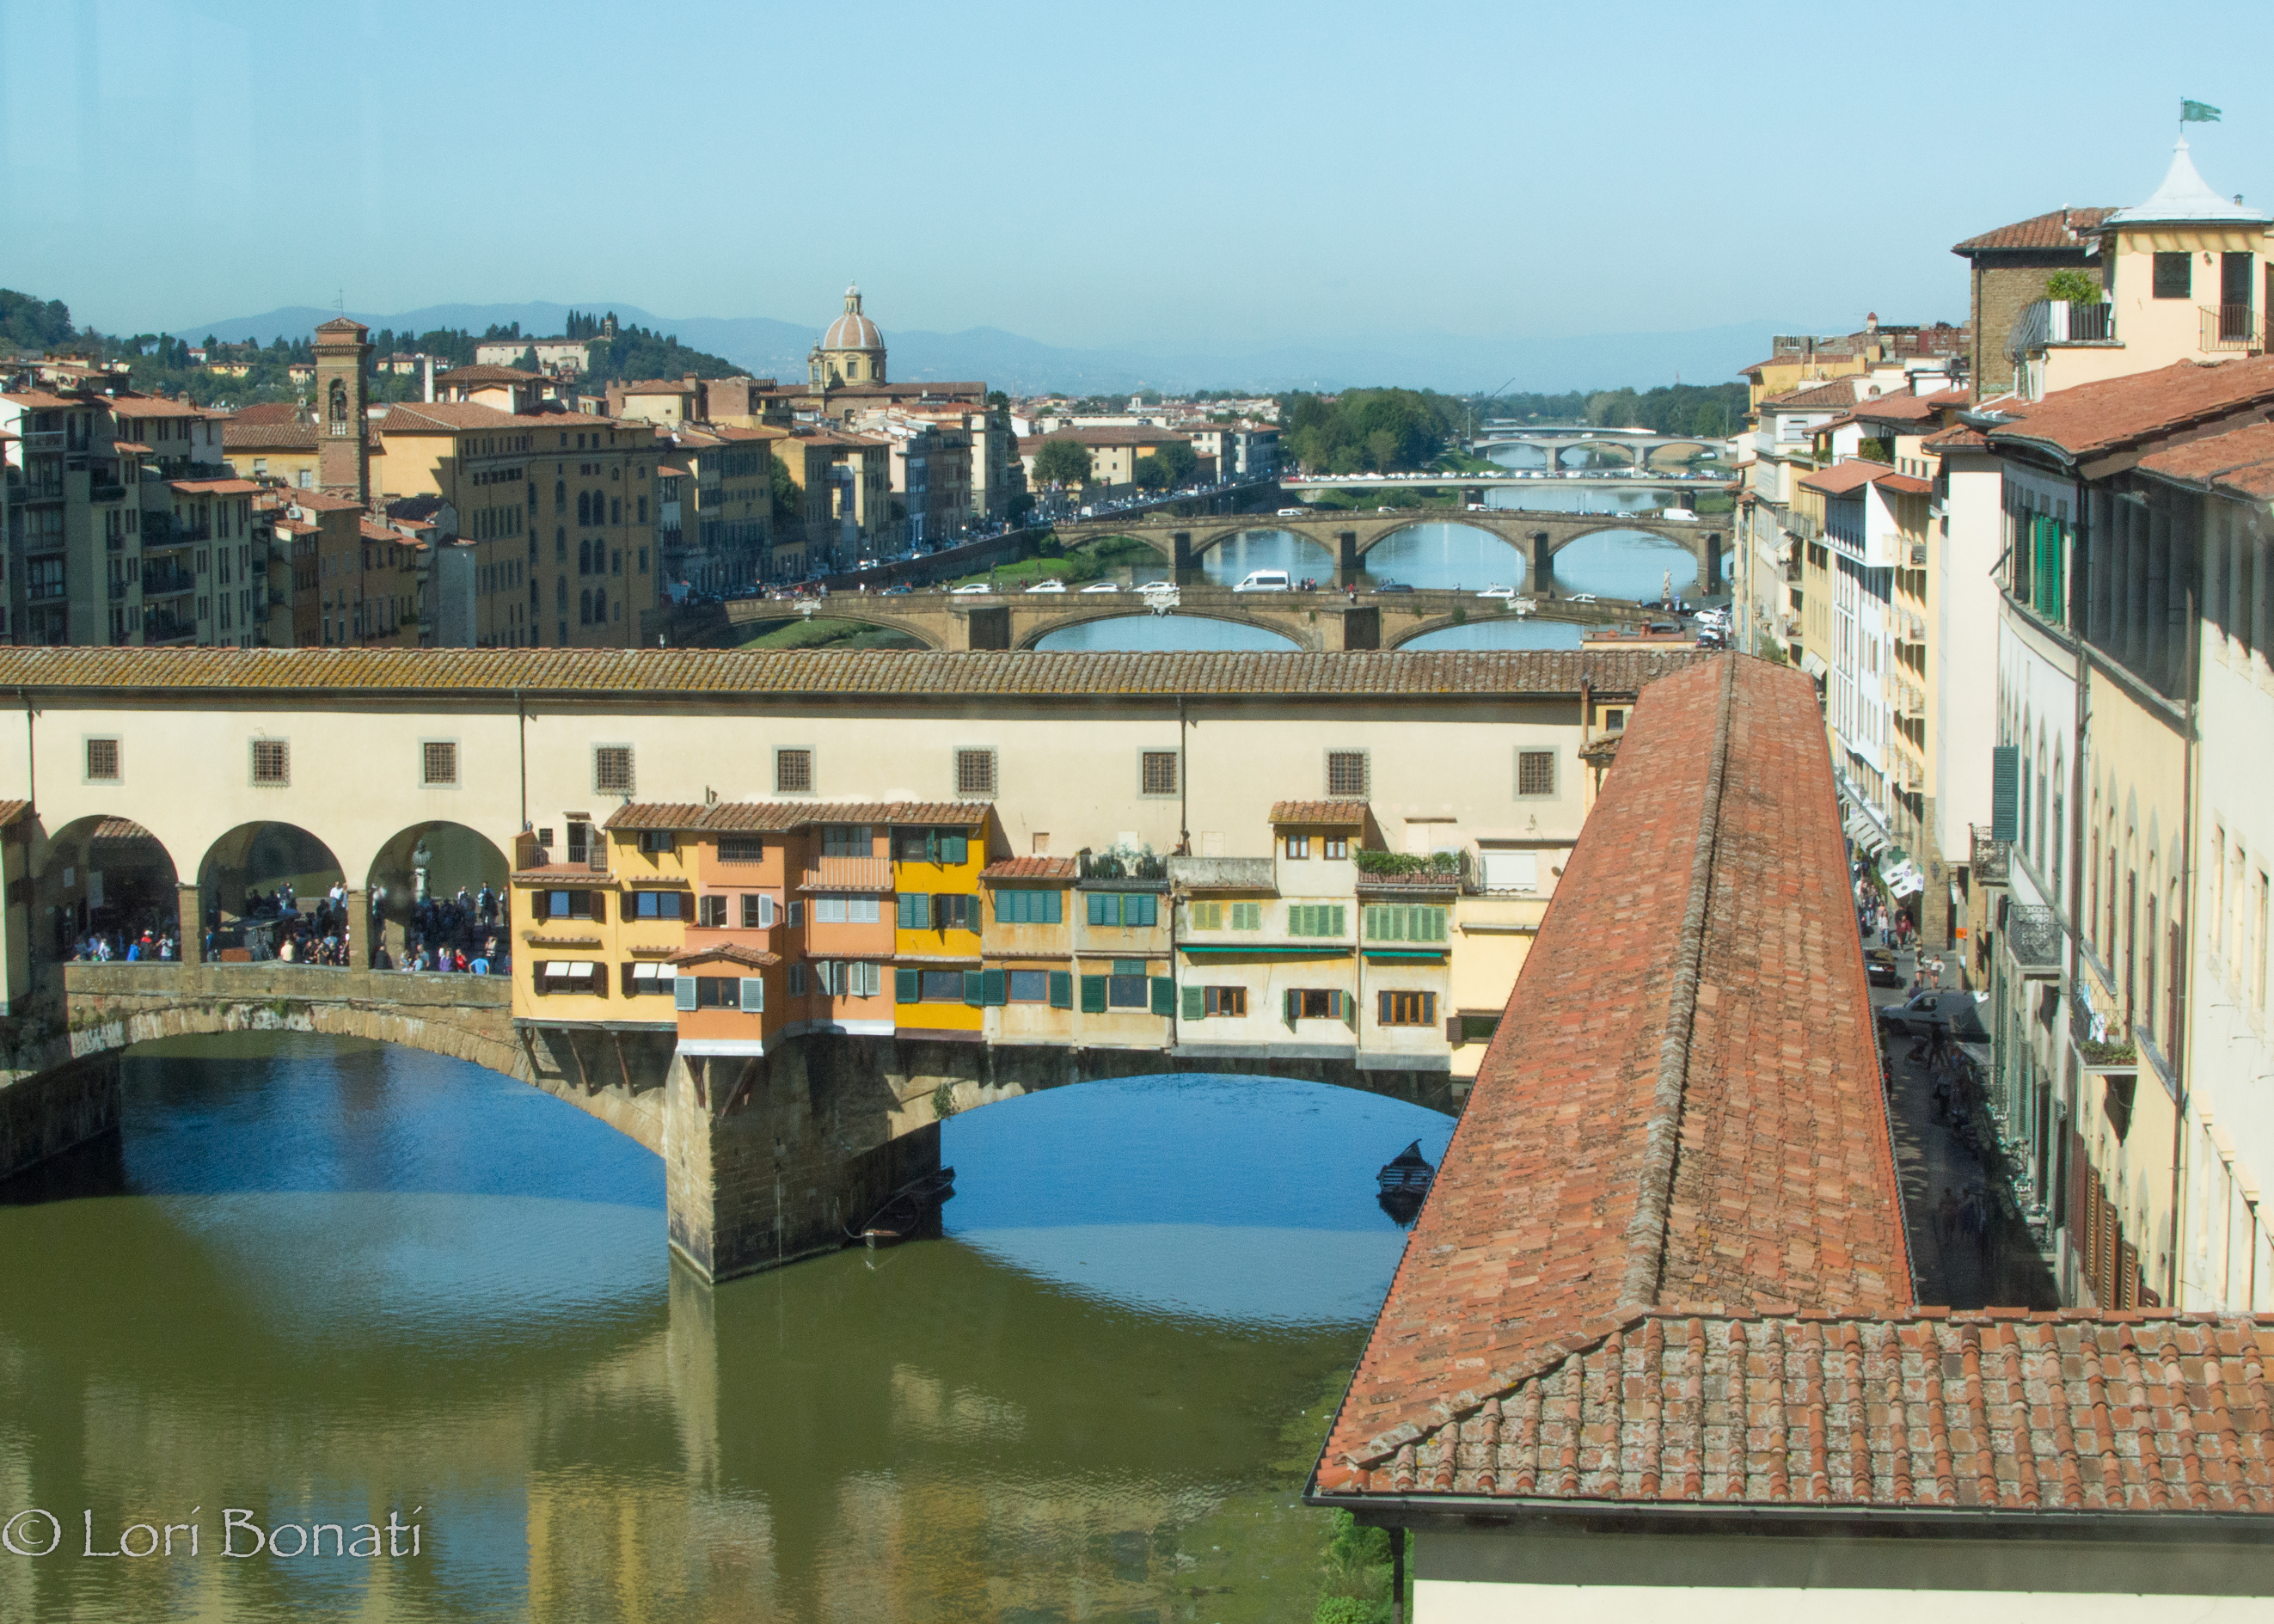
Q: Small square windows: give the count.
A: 9